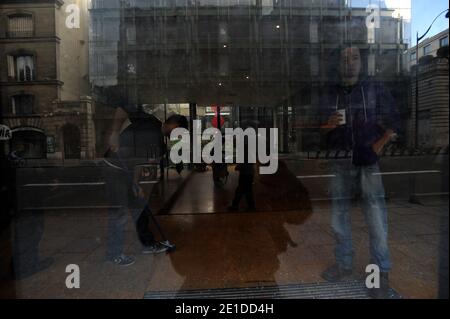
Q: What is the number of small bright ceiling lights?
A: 4